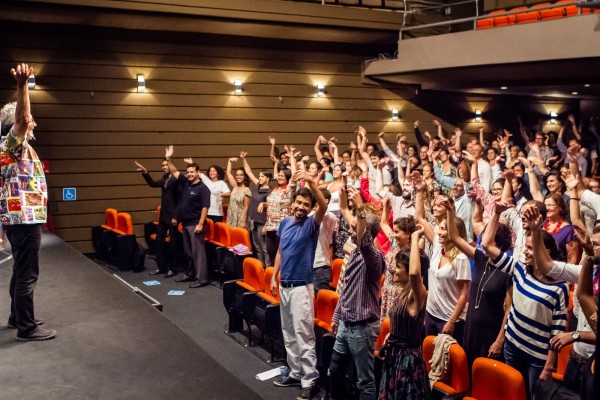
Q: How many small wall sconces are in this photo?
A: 7